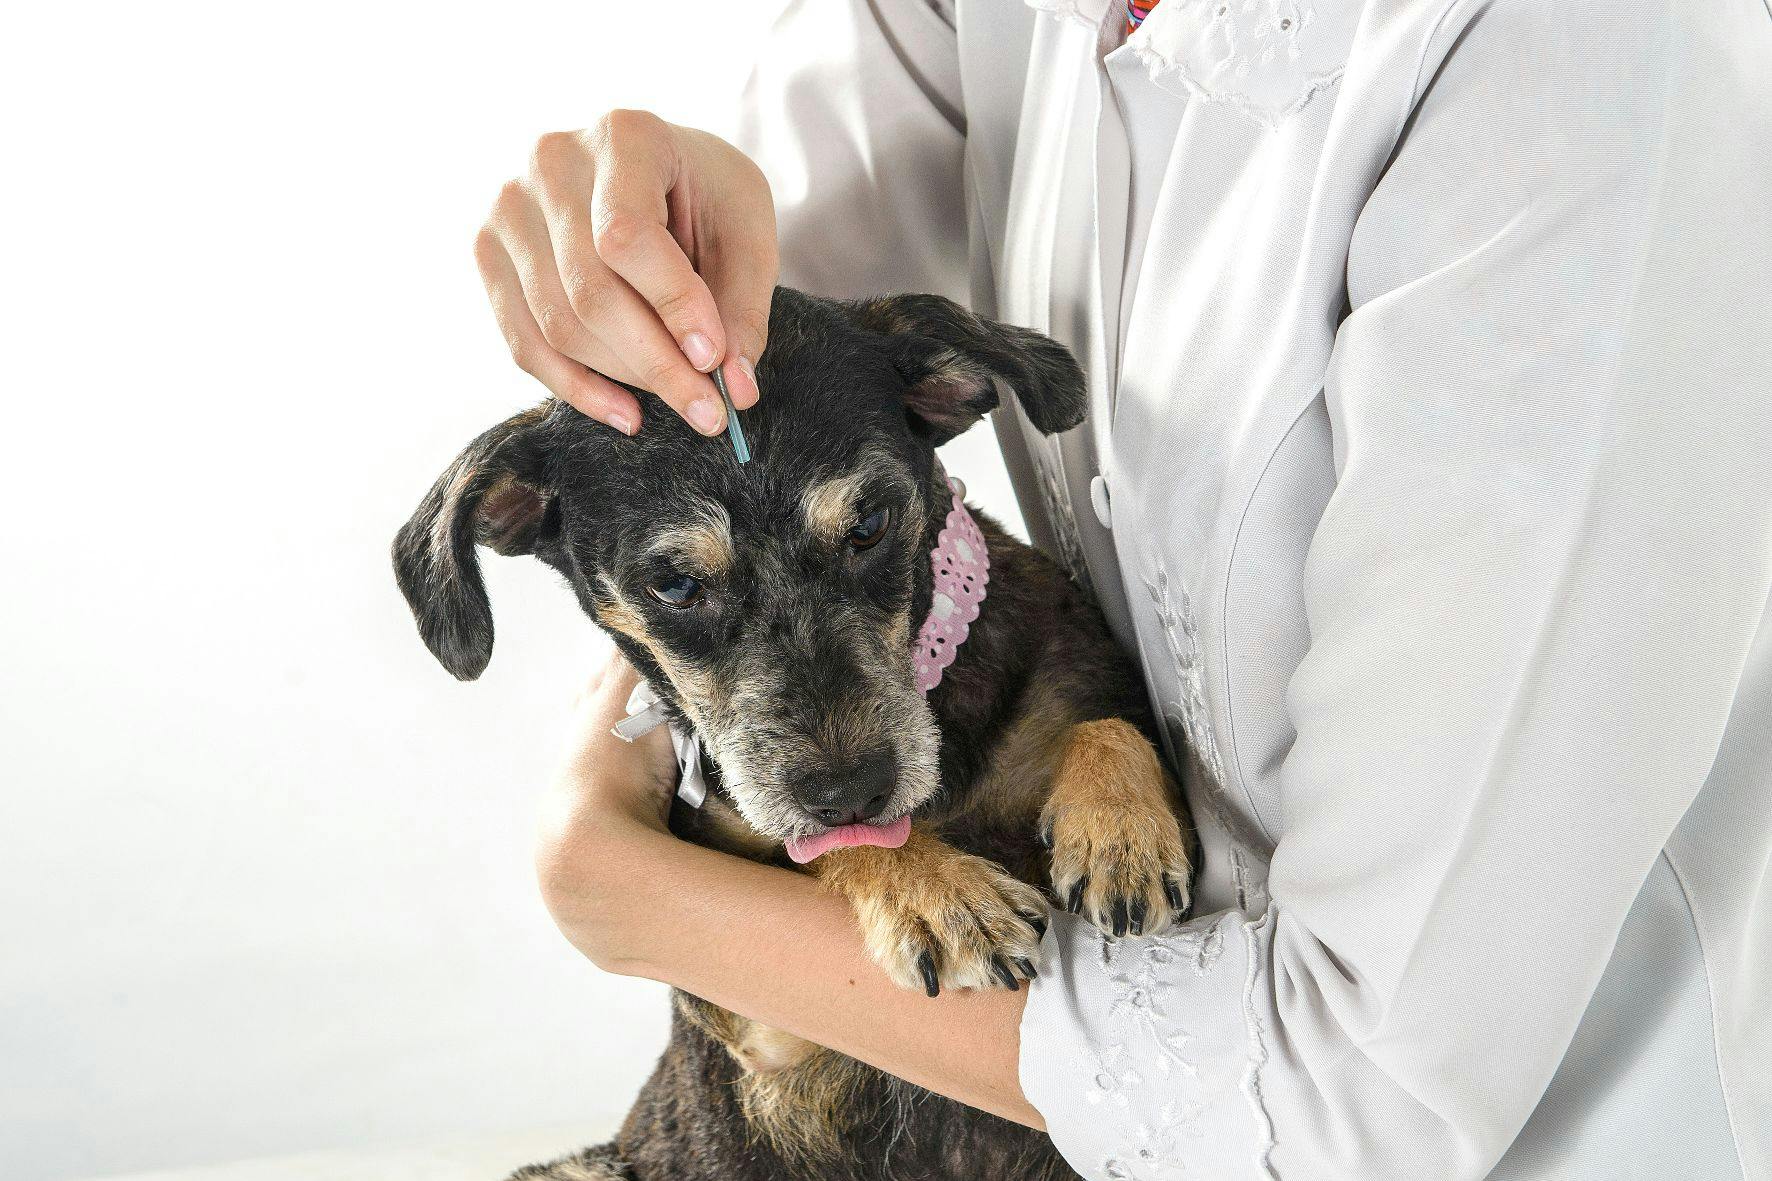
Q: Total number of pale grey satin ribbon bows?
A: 1